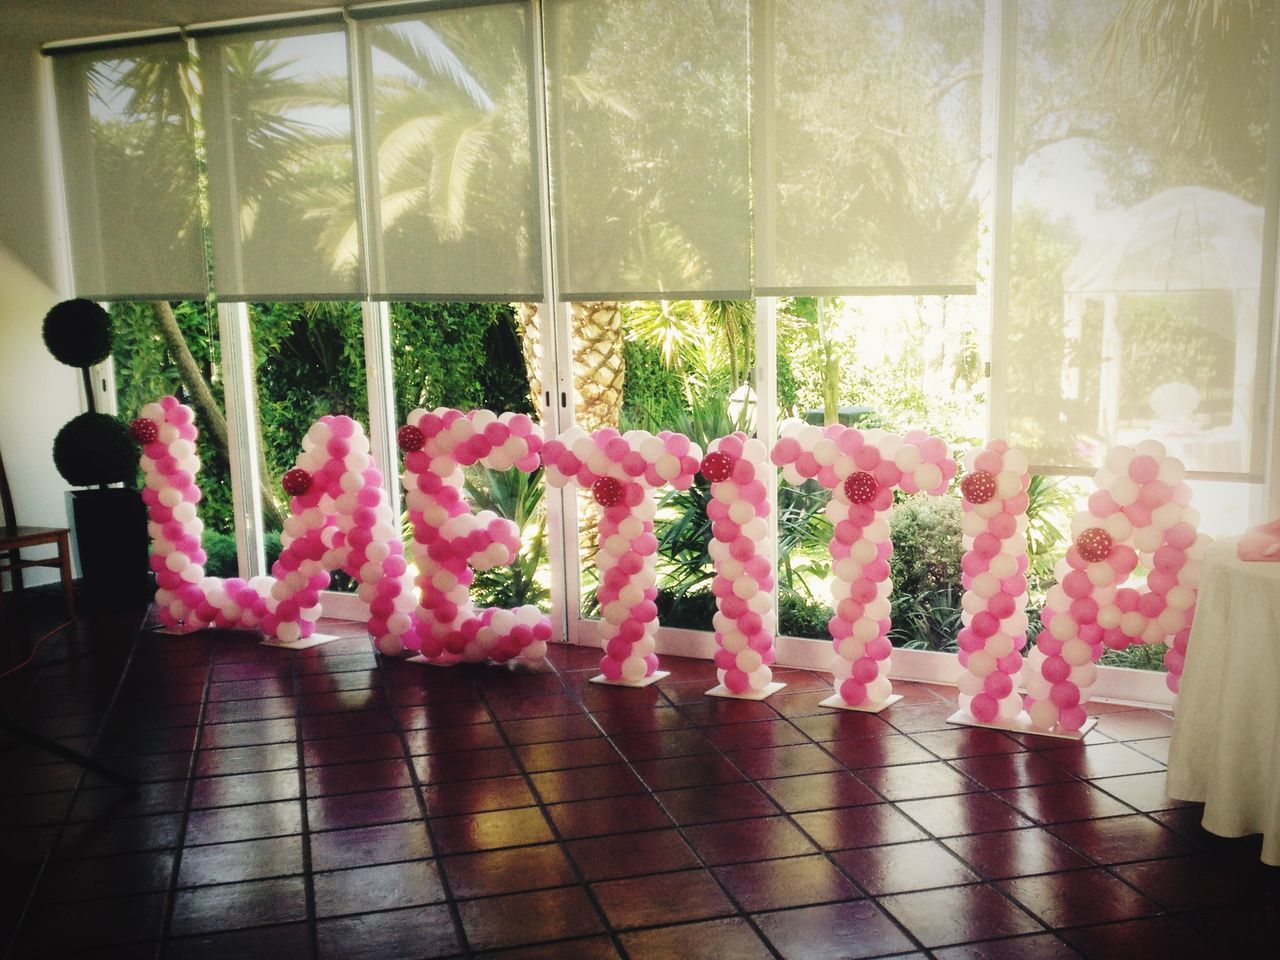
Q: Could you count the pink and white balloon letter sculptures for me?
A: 8